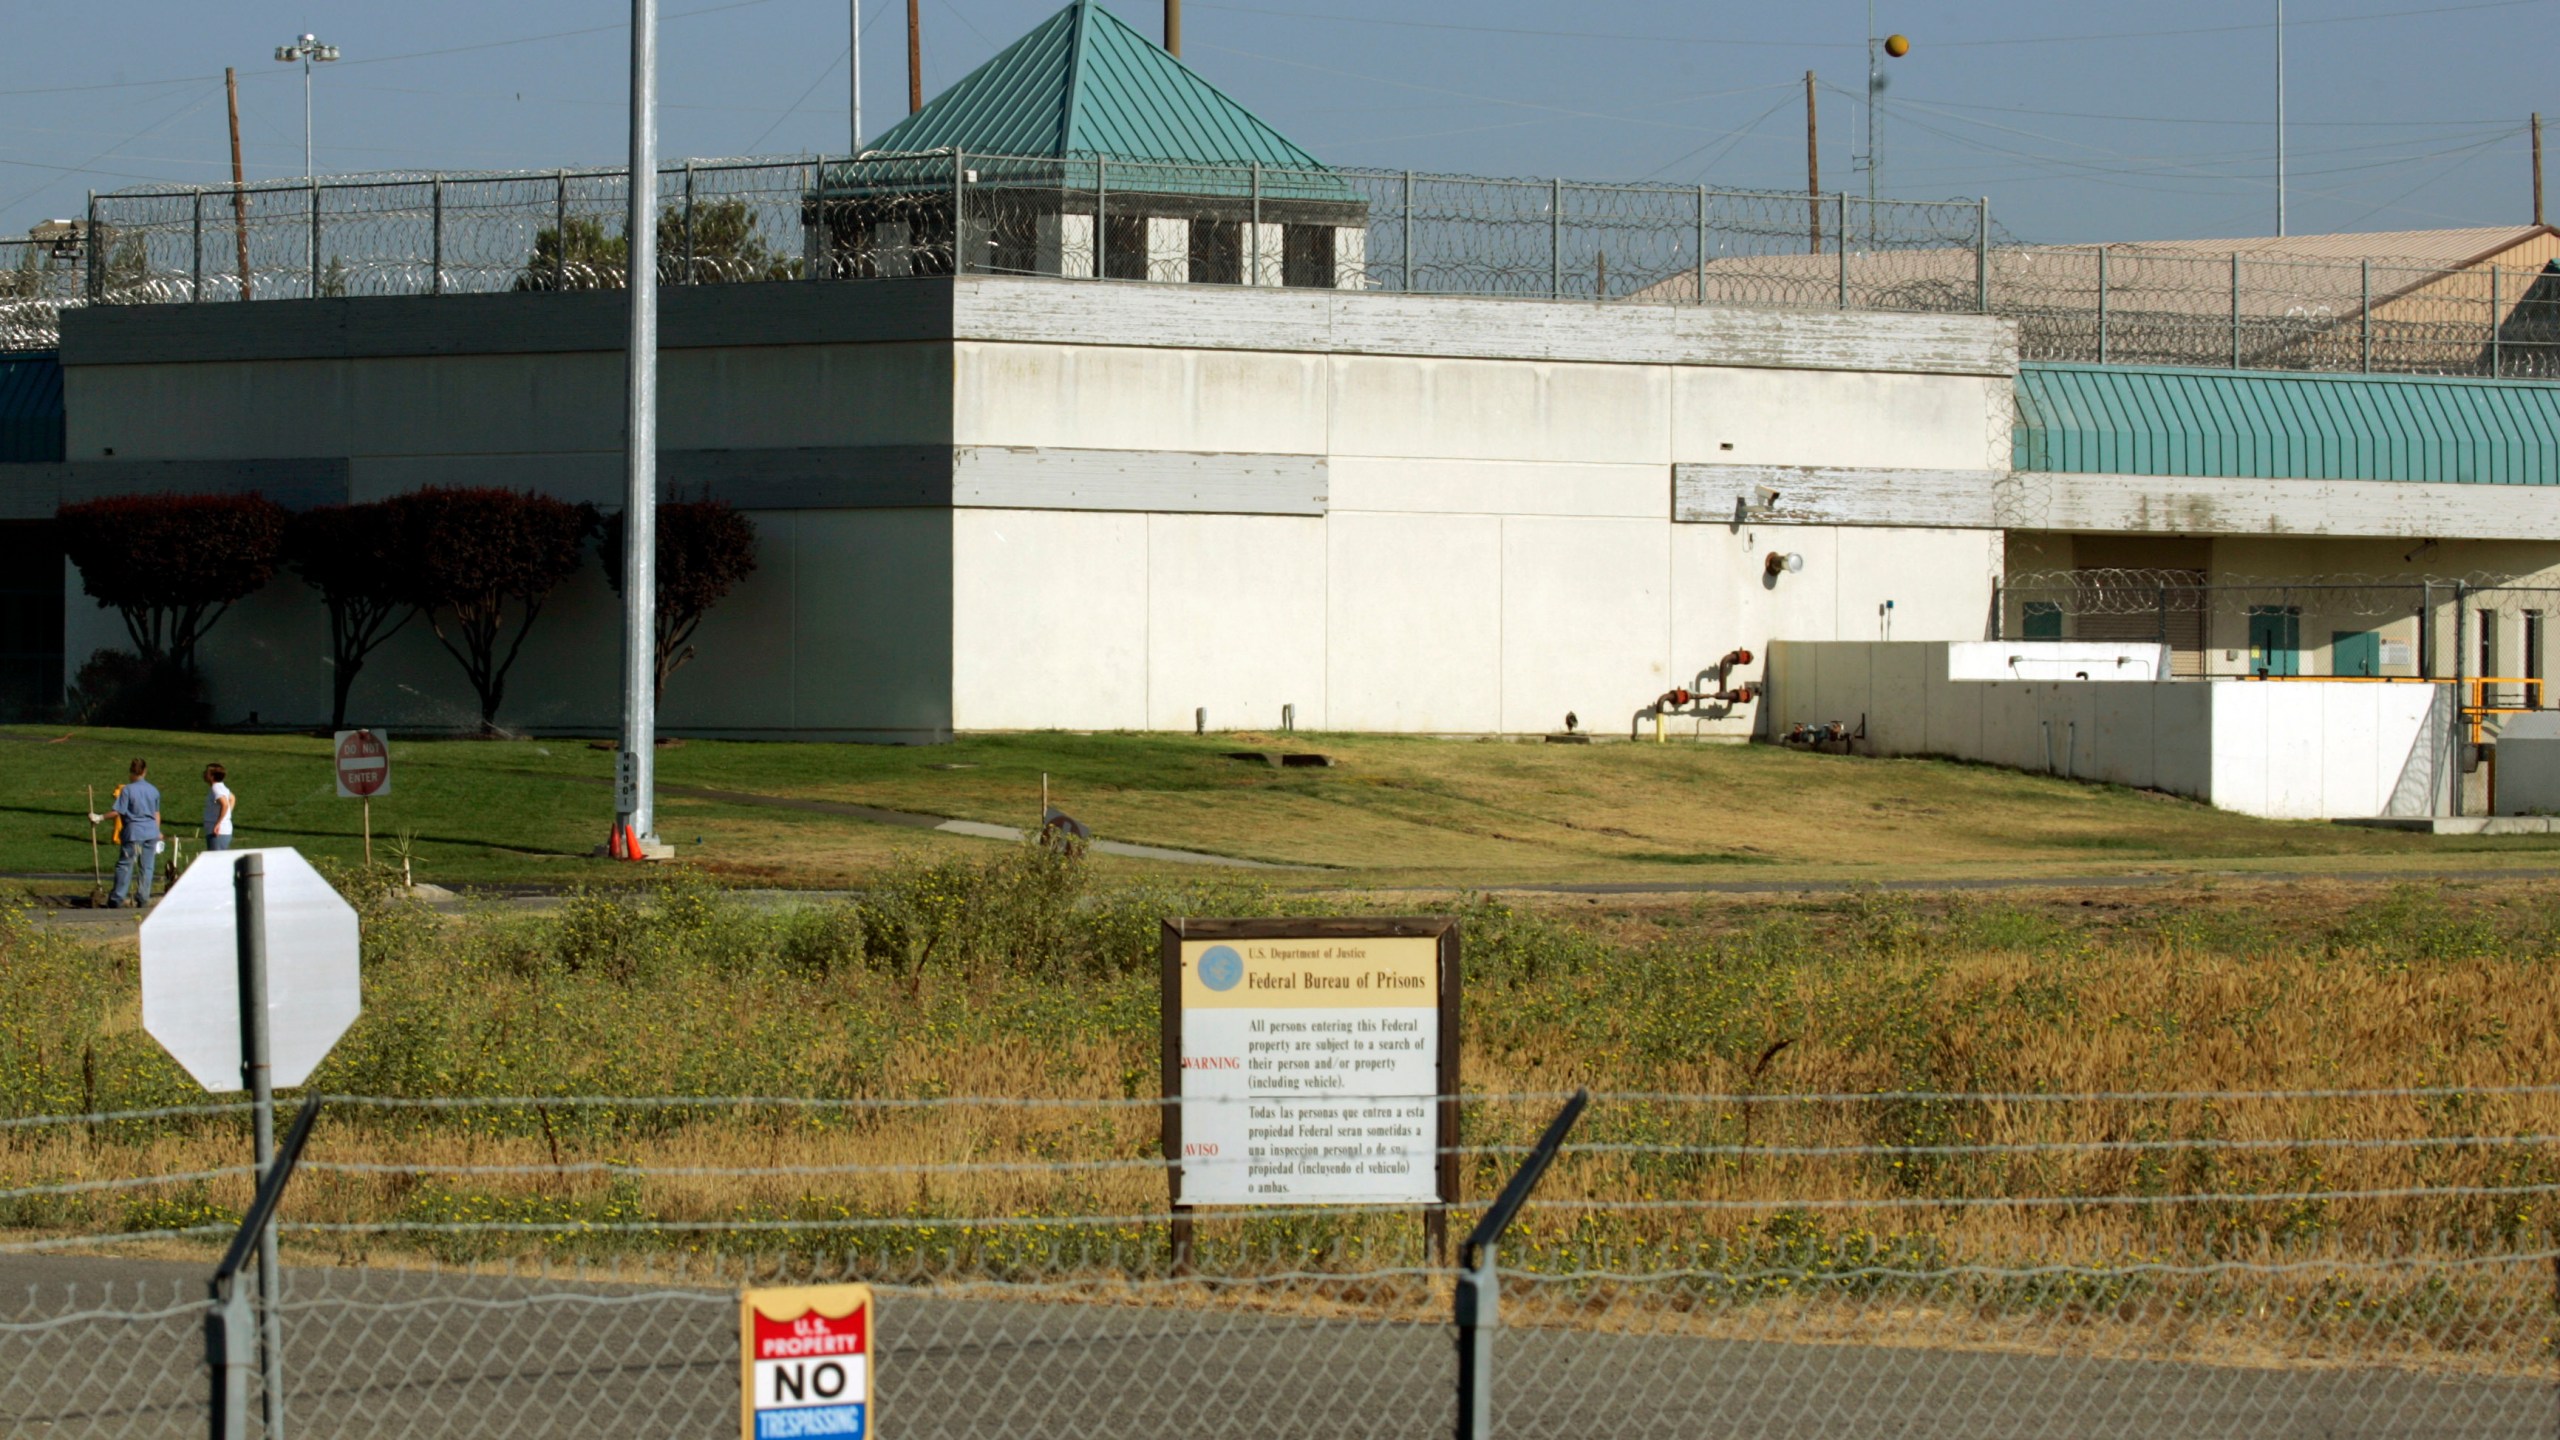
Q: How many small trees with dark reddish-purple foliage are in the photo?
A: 4